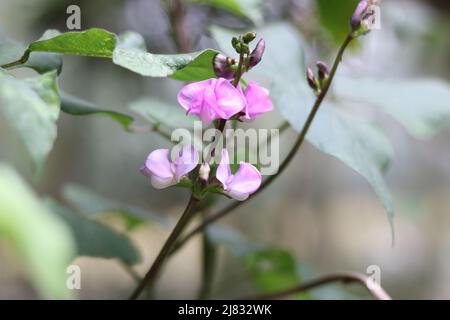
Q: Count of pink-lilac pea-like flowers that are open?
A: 4